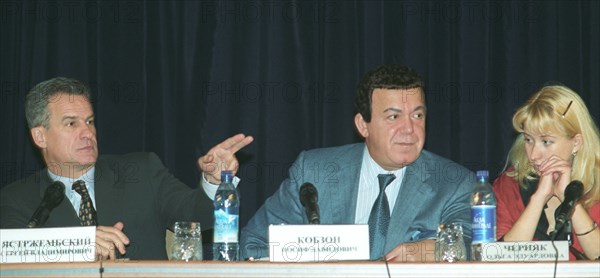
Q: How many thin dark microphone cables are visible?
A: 2